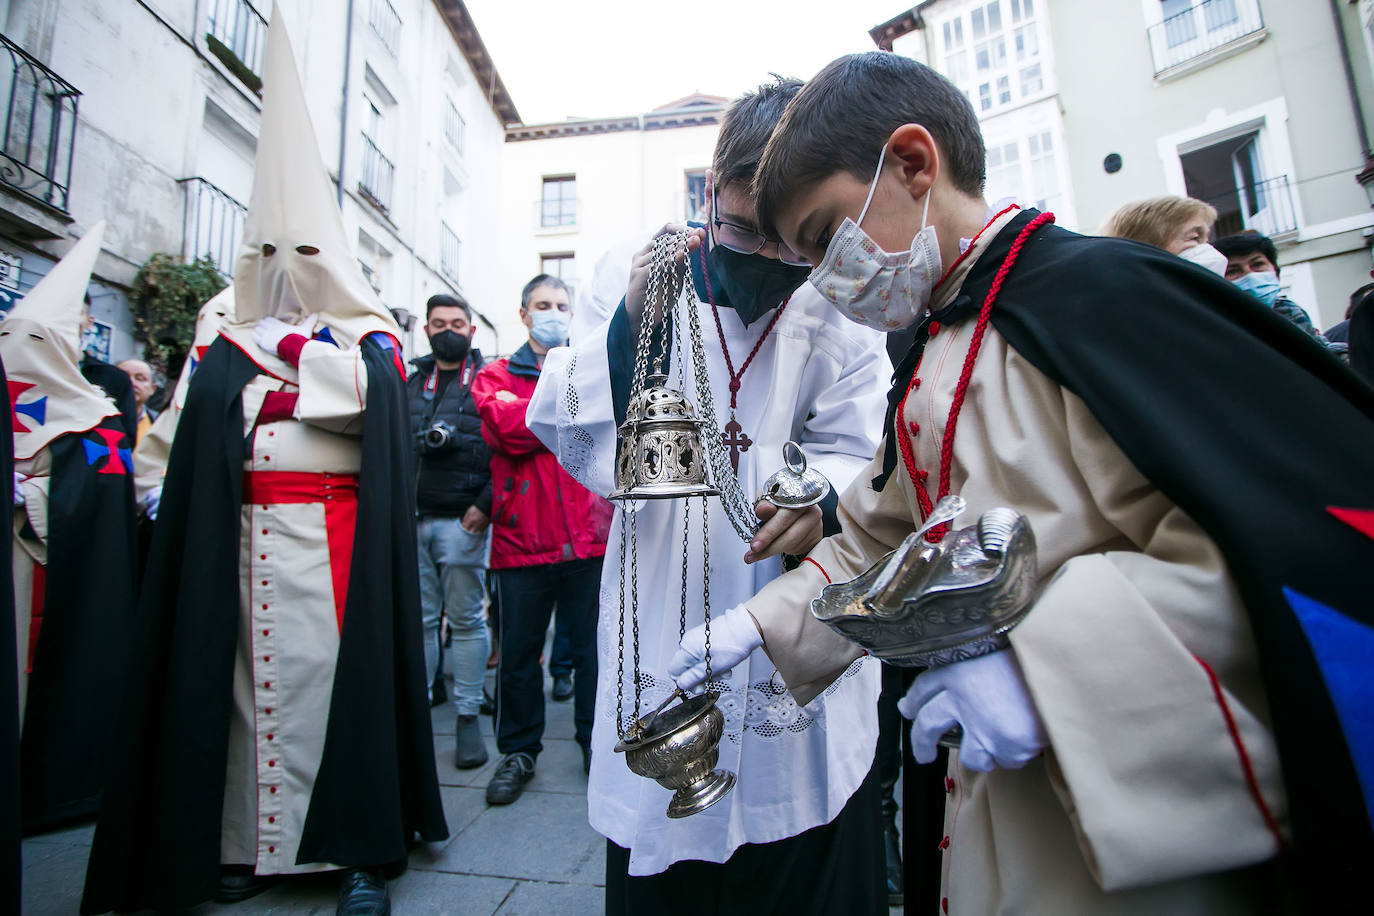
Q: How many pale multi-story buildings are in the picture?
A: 3